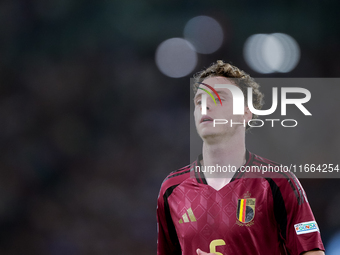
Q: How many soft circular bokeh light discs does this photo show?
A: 4